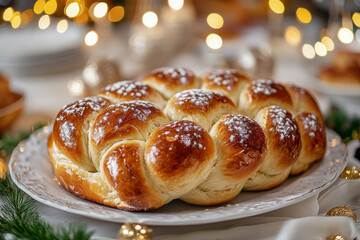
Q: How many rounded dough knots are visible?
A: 13